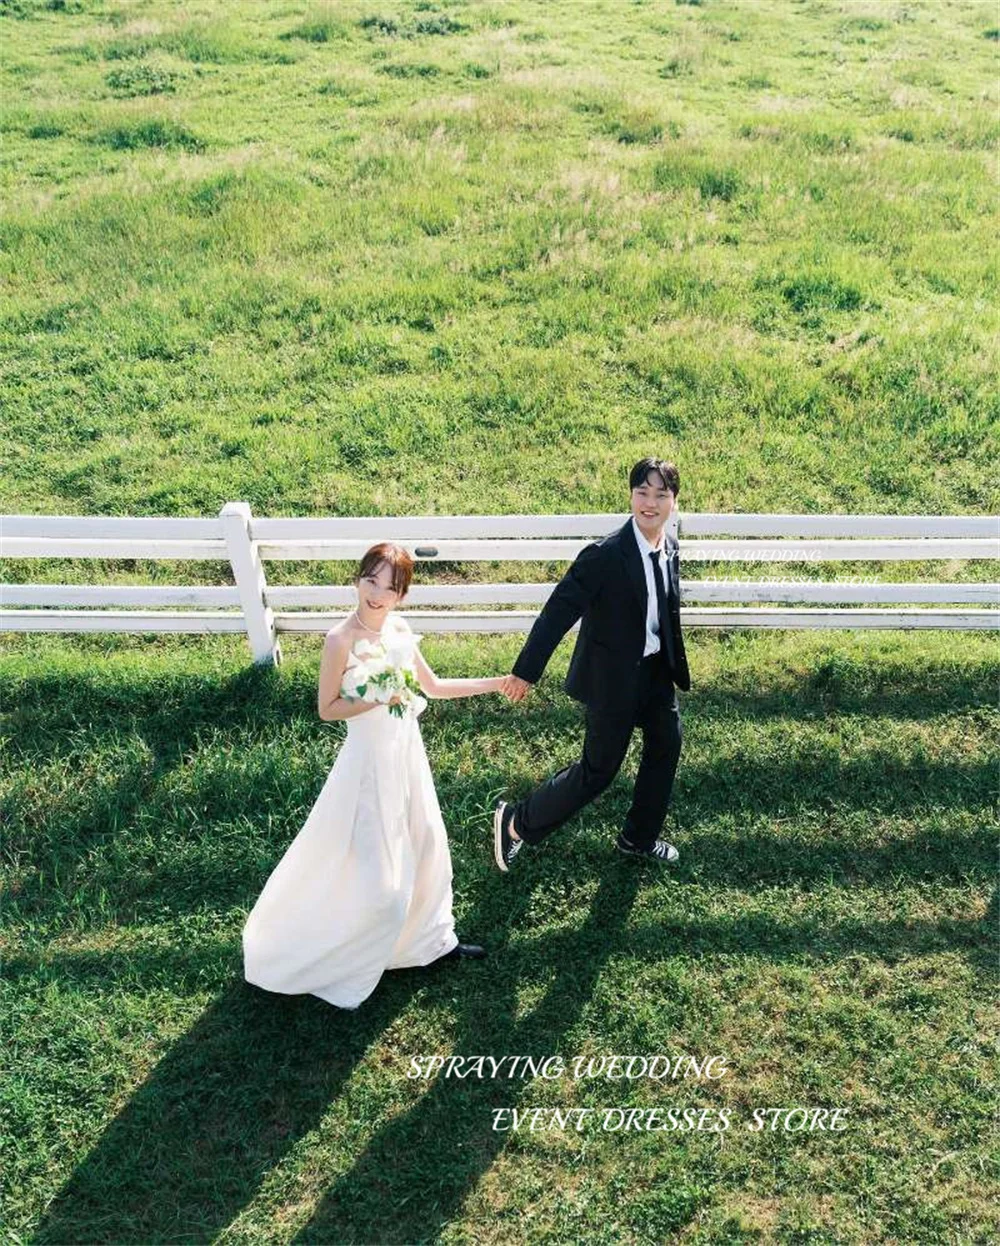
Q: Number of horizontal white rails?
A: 4